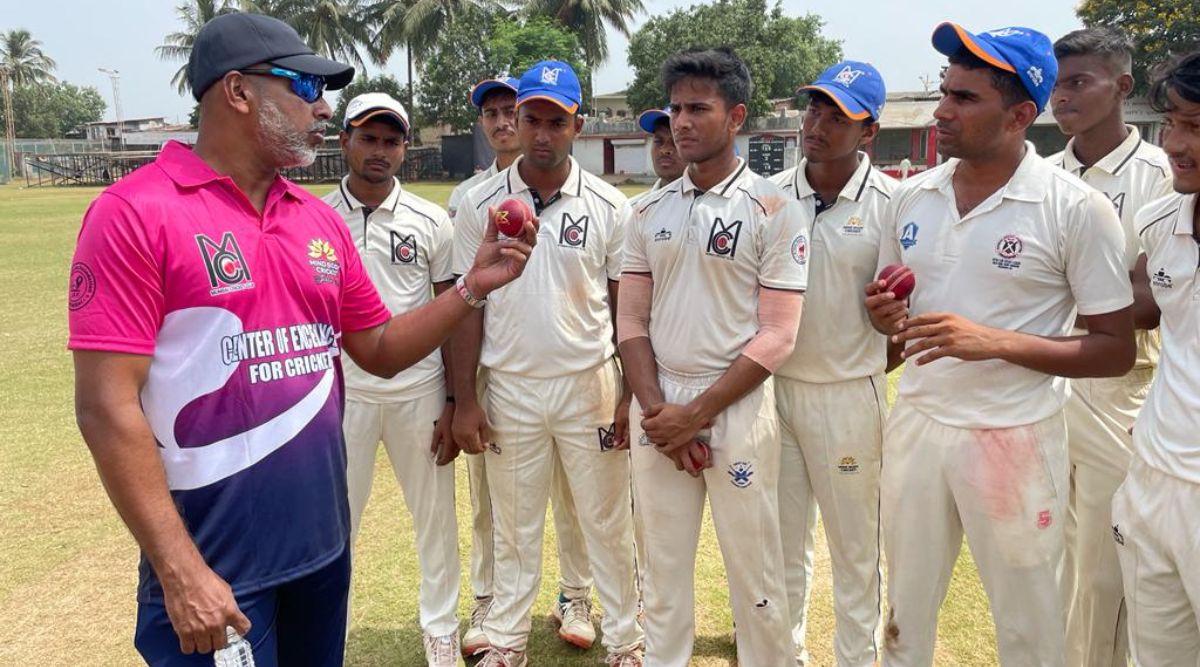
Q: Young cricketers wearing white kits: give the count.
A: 9